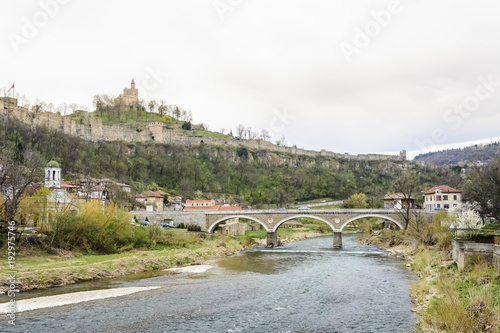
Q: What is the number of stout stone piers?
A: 2